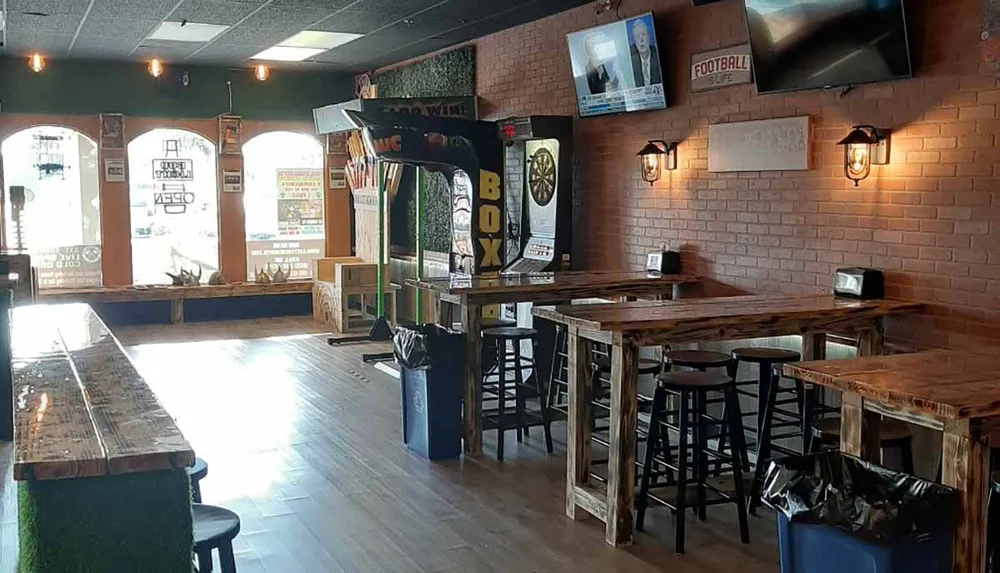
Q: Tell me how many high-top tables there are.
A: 3